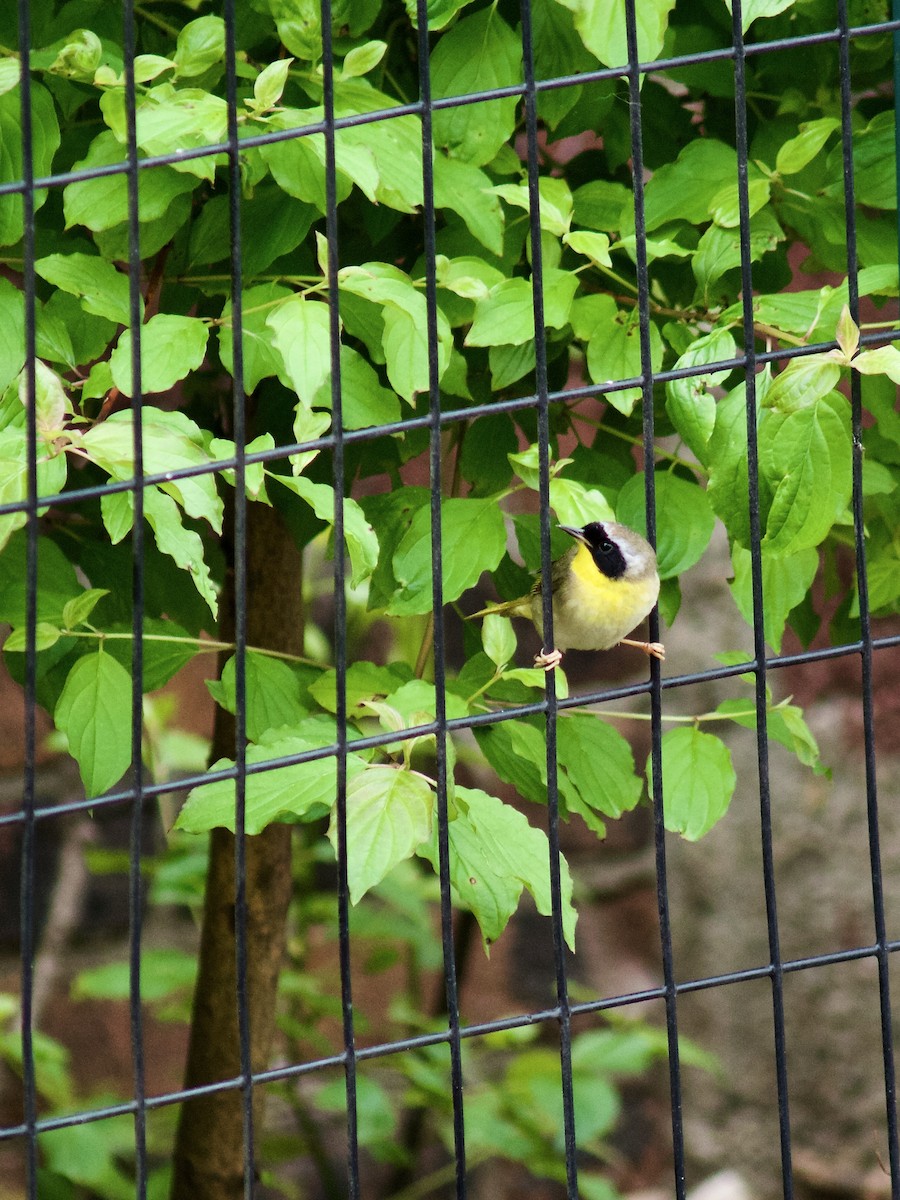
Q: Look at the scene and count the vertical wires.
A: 9